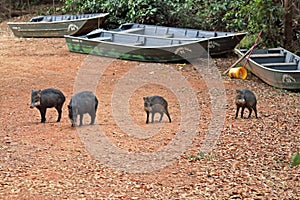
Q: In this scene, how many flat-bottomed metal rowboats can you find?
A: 4